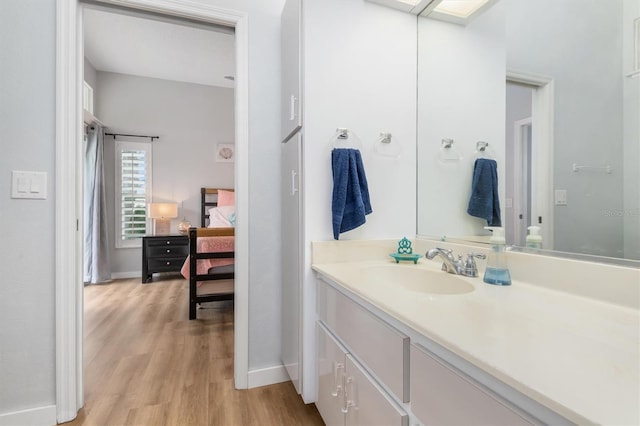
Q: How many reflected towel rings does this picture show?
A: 2